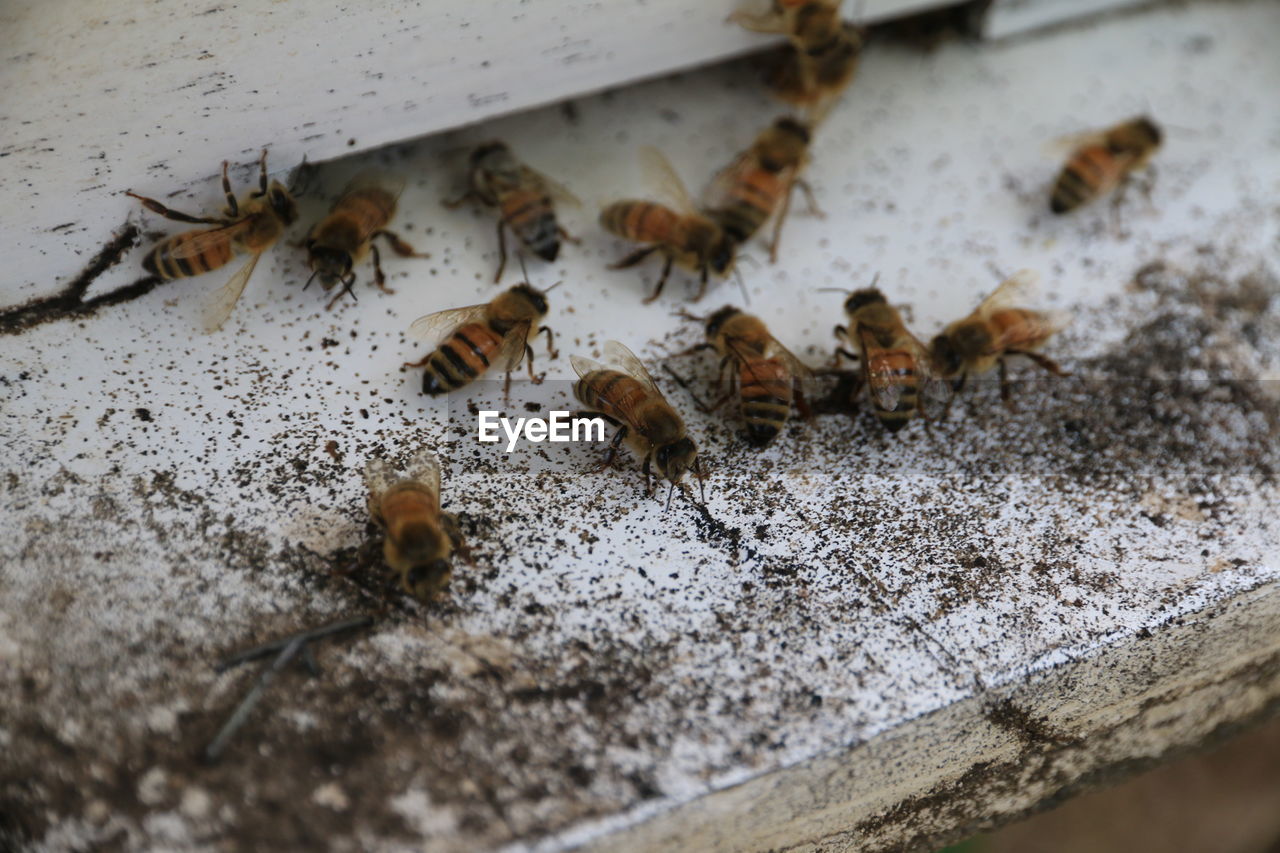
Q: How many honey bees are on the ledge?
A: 14